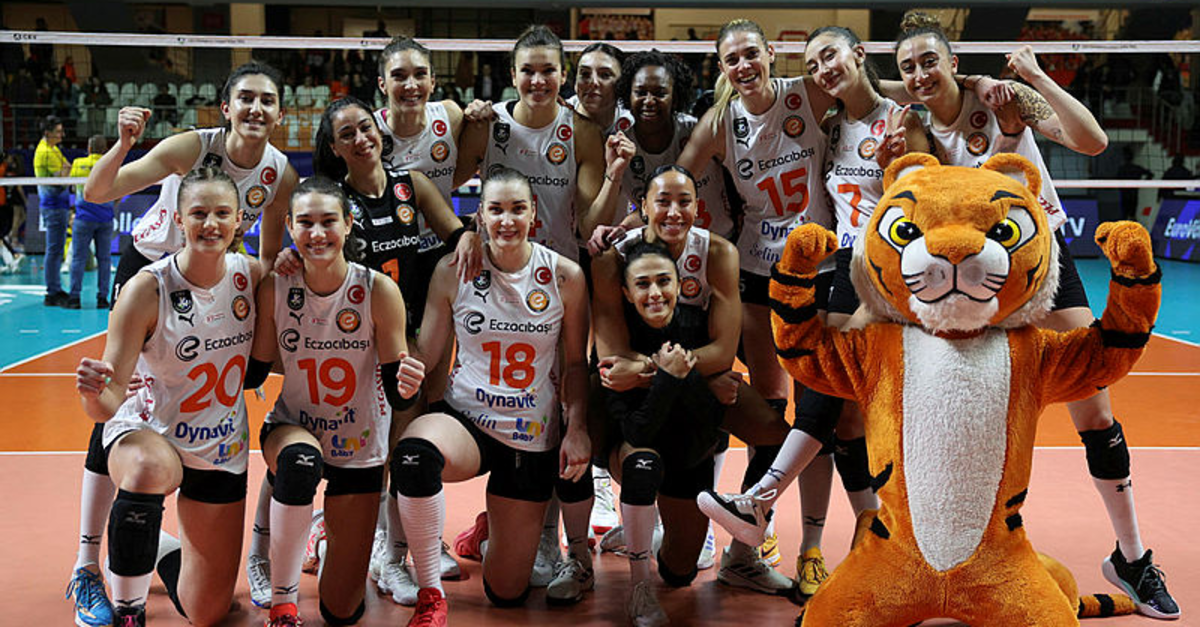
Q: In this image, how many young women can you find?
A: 14